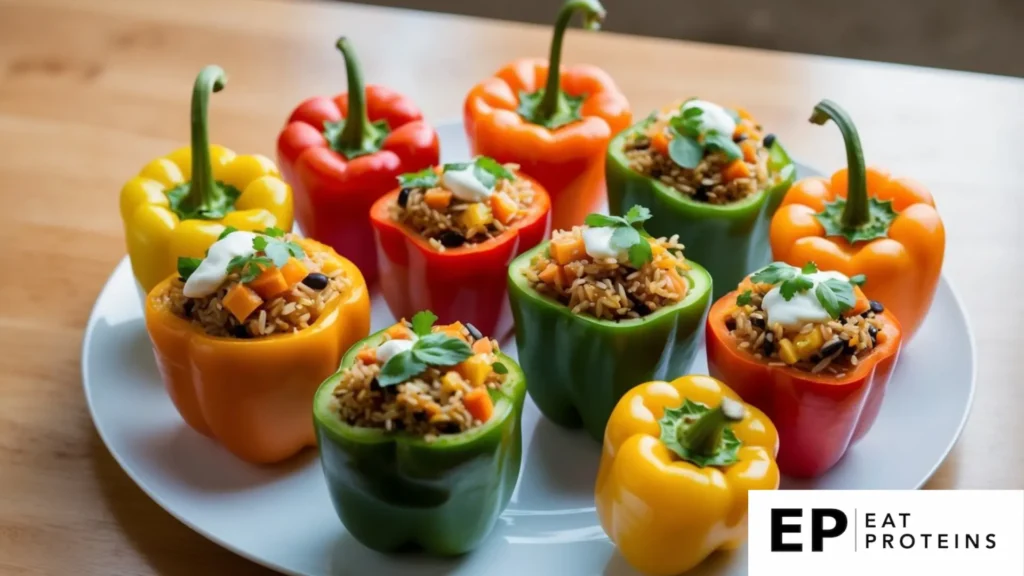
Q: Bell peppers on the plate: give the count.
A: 11